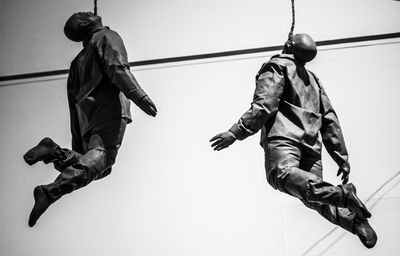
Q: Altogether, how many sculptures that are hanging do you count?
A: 2